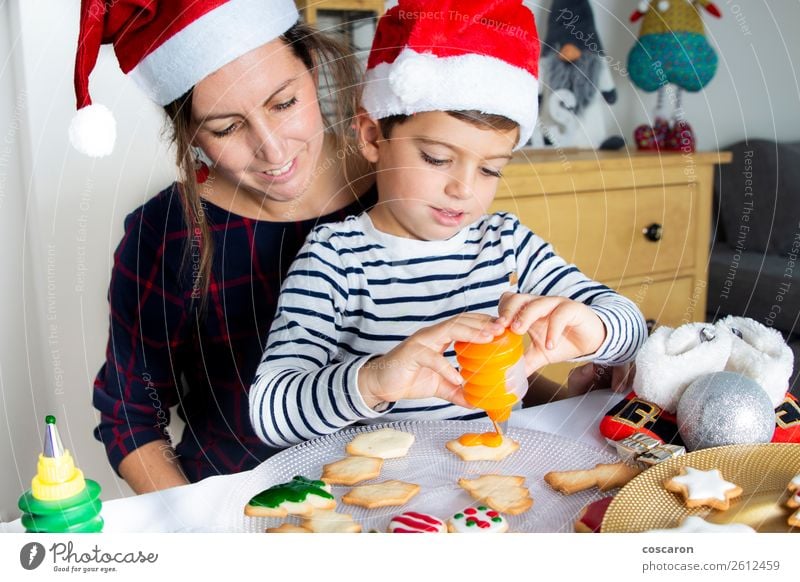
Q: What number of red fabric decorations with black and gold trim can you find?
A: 2